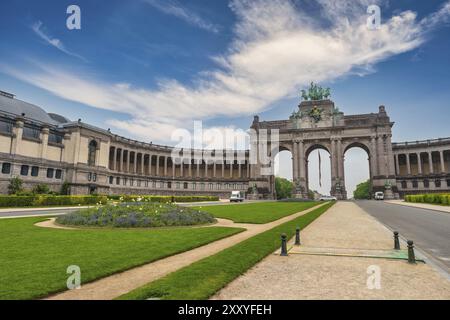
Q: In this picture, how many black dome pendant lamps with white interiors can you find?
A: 0